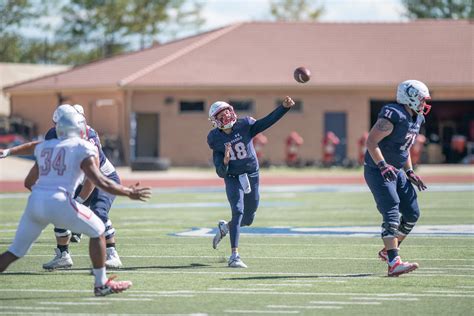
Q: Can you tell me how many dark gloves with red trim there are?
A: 2